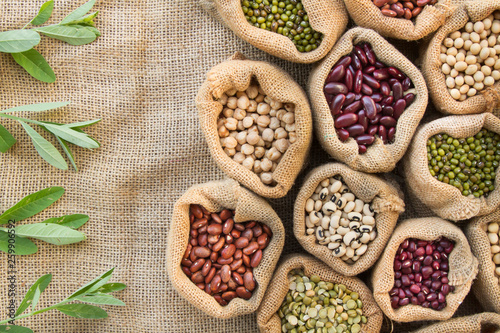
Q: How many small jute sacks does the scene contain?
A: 12